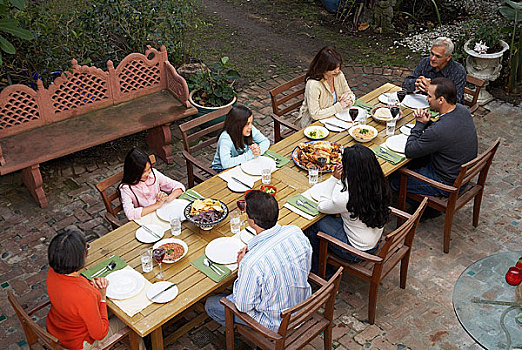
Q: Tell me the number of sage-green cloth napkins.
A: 8